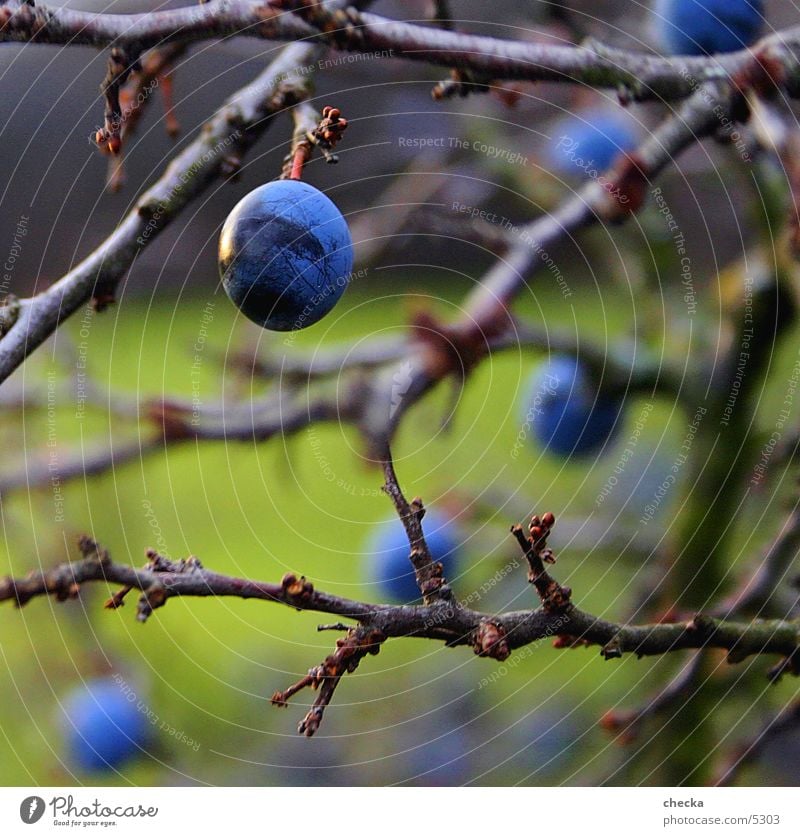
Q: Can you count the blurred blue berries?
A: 5